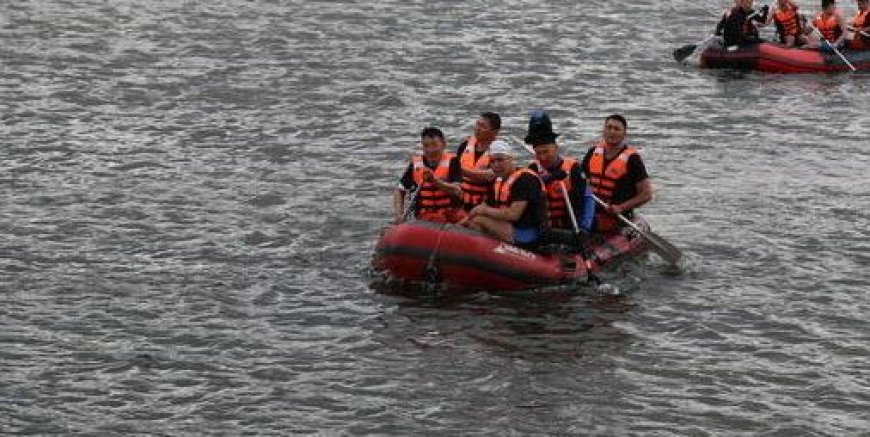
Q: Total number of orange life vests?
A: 8